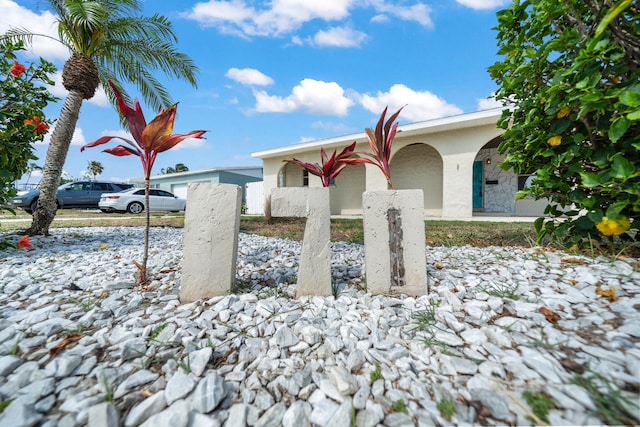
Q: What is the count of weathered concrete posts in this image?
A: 3